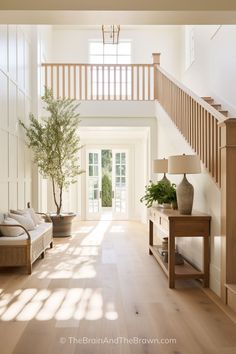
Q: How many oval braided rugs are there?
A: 0